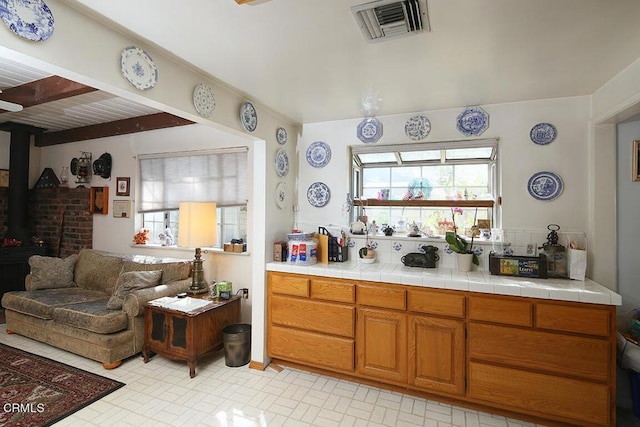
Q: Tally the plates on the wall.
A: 14